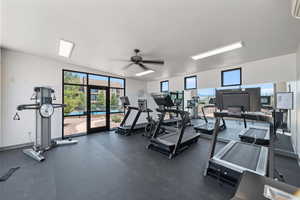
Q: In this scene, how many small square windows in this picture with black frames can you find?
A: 3